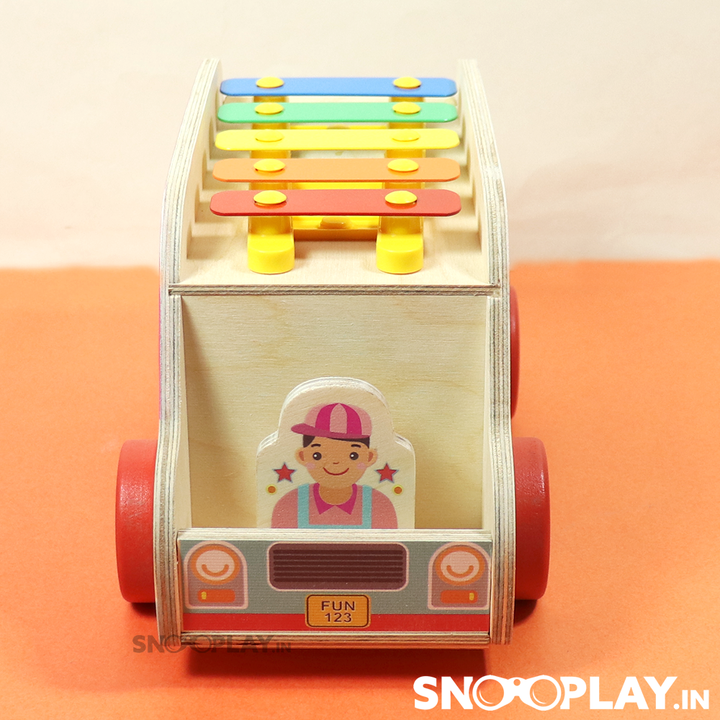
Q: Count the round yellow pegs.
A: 10